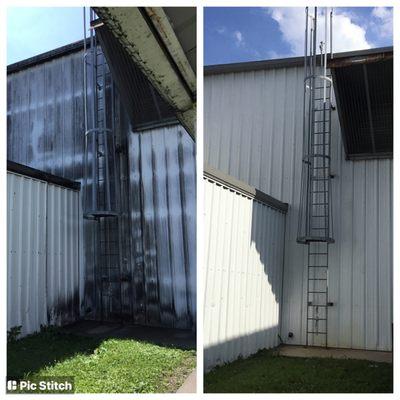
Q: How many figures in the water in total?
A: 0